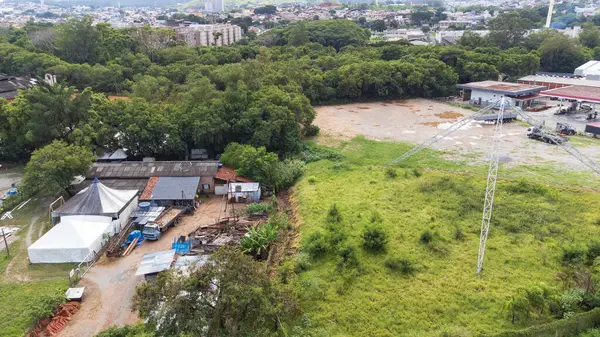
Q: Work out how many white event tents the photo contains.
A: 2